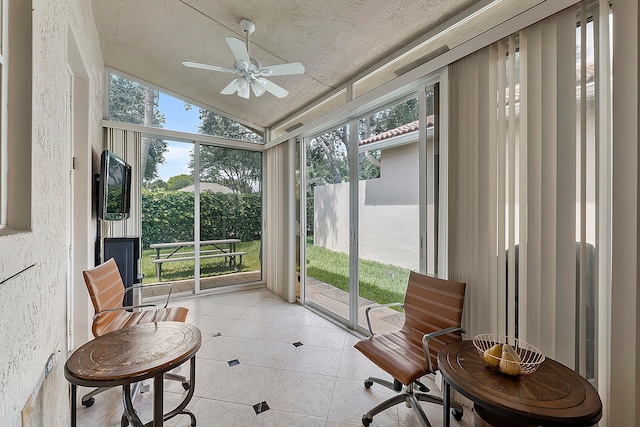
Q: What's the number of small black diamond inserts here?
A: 4